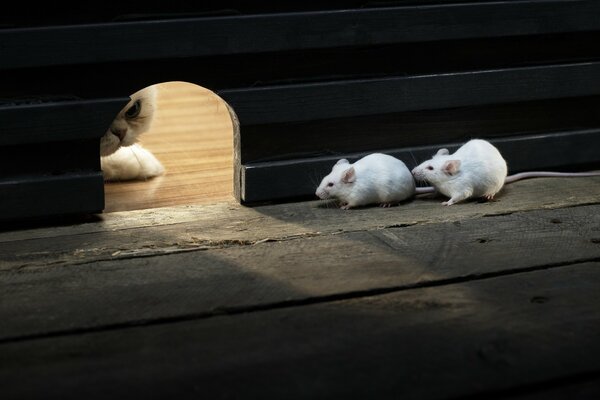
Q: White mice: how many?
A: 2